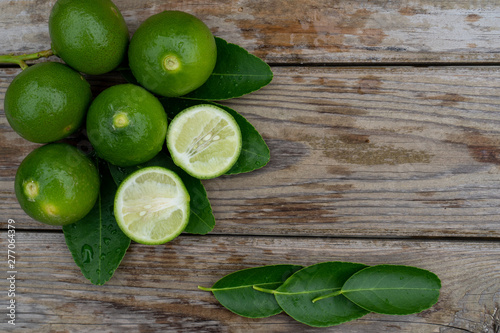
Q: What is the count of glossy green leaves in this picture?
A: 7